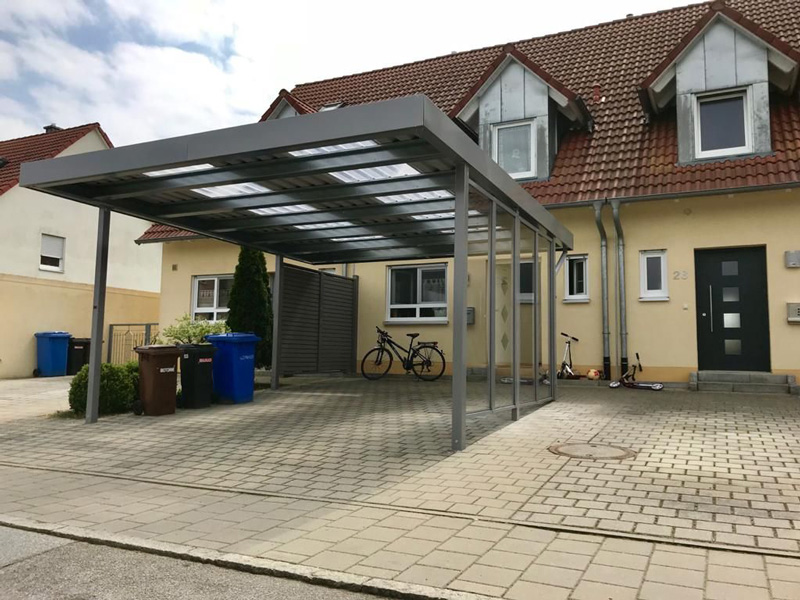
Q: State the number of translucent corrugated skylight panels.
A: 10